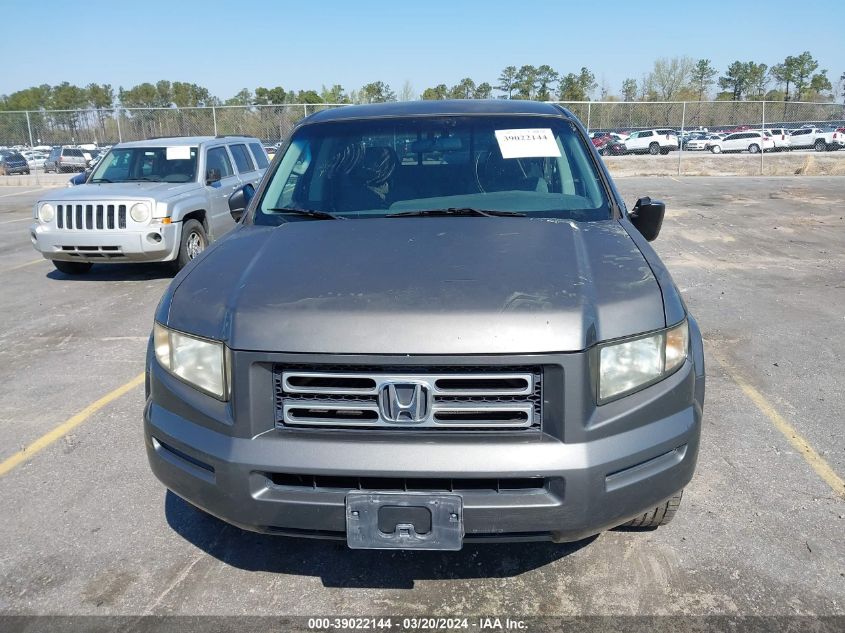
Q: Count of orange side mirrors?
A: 0